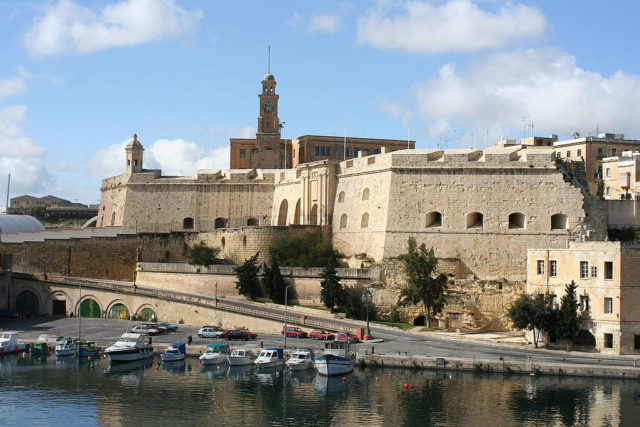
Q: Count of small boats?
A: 11